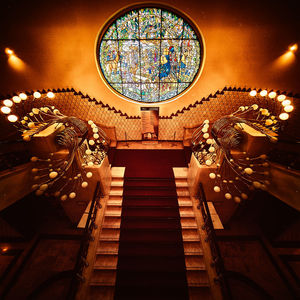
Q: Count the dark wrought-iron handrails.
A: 2